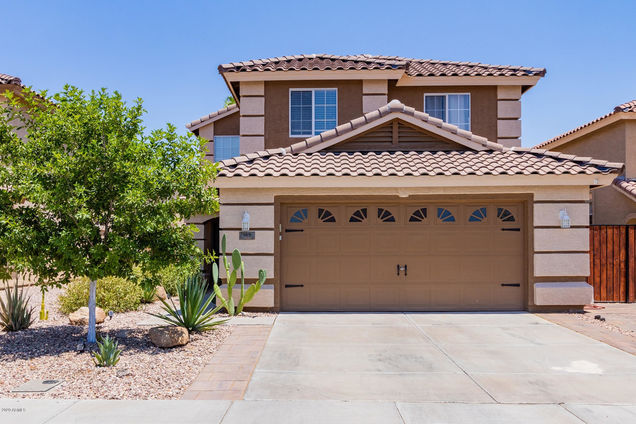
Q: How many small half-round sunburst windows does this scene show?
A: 8